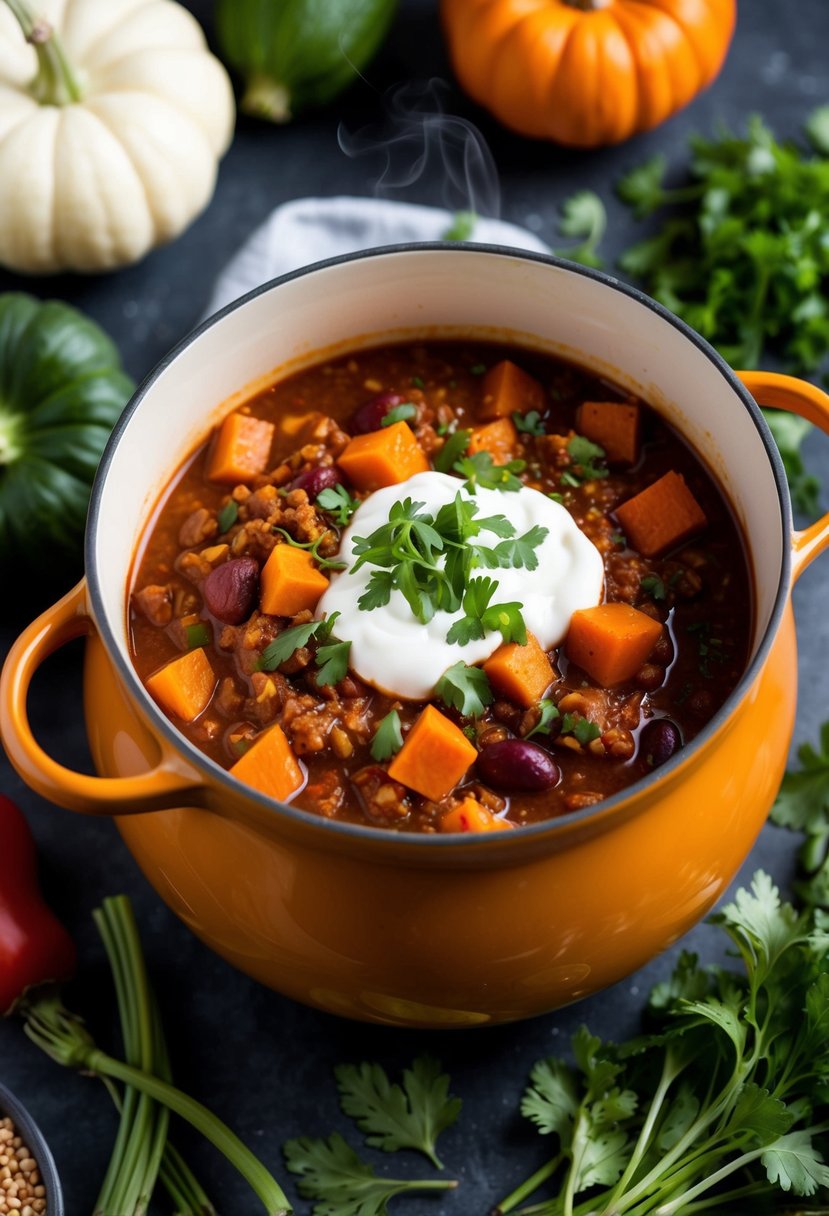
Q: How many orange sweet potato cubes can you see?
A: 13